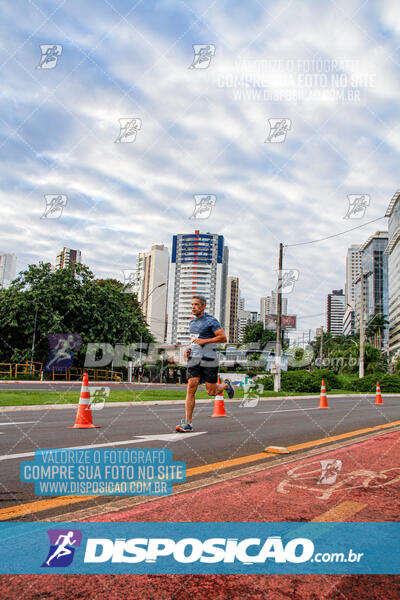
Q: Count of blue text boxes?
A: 2